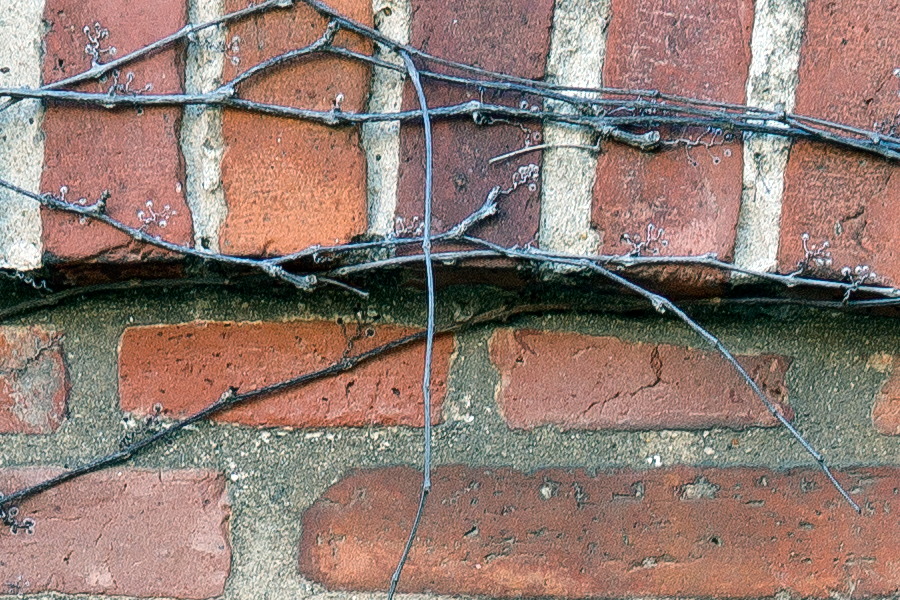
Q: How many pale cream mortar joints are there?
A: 5